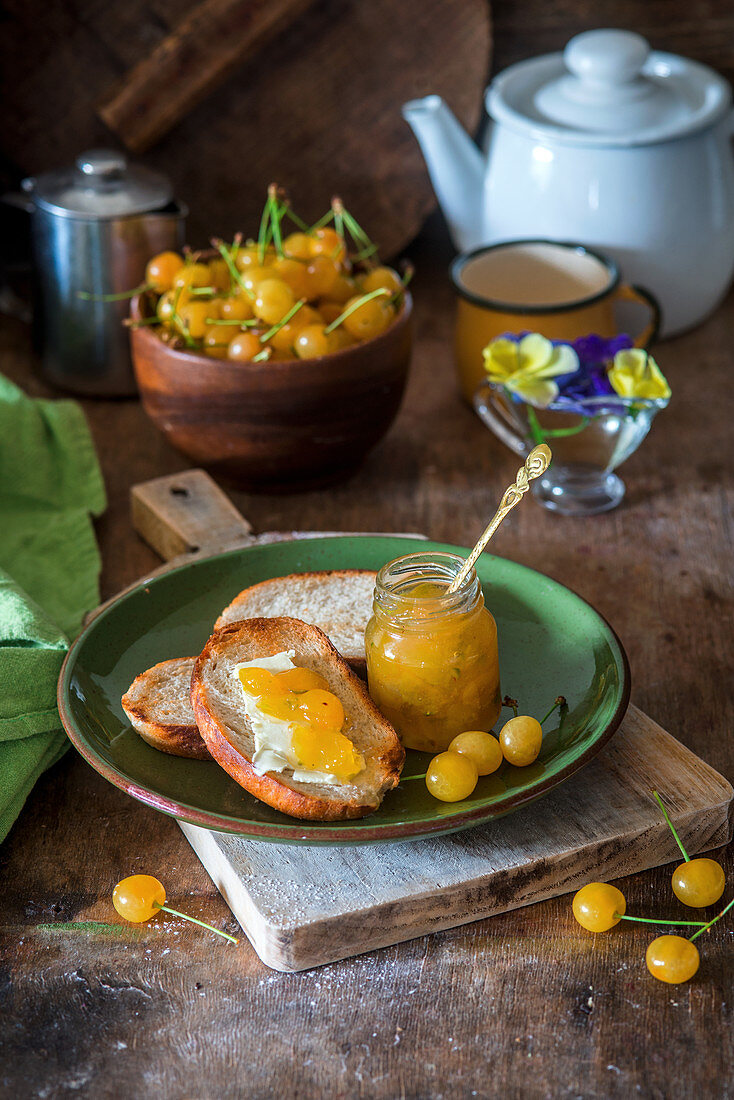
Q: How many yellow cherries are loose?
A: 7